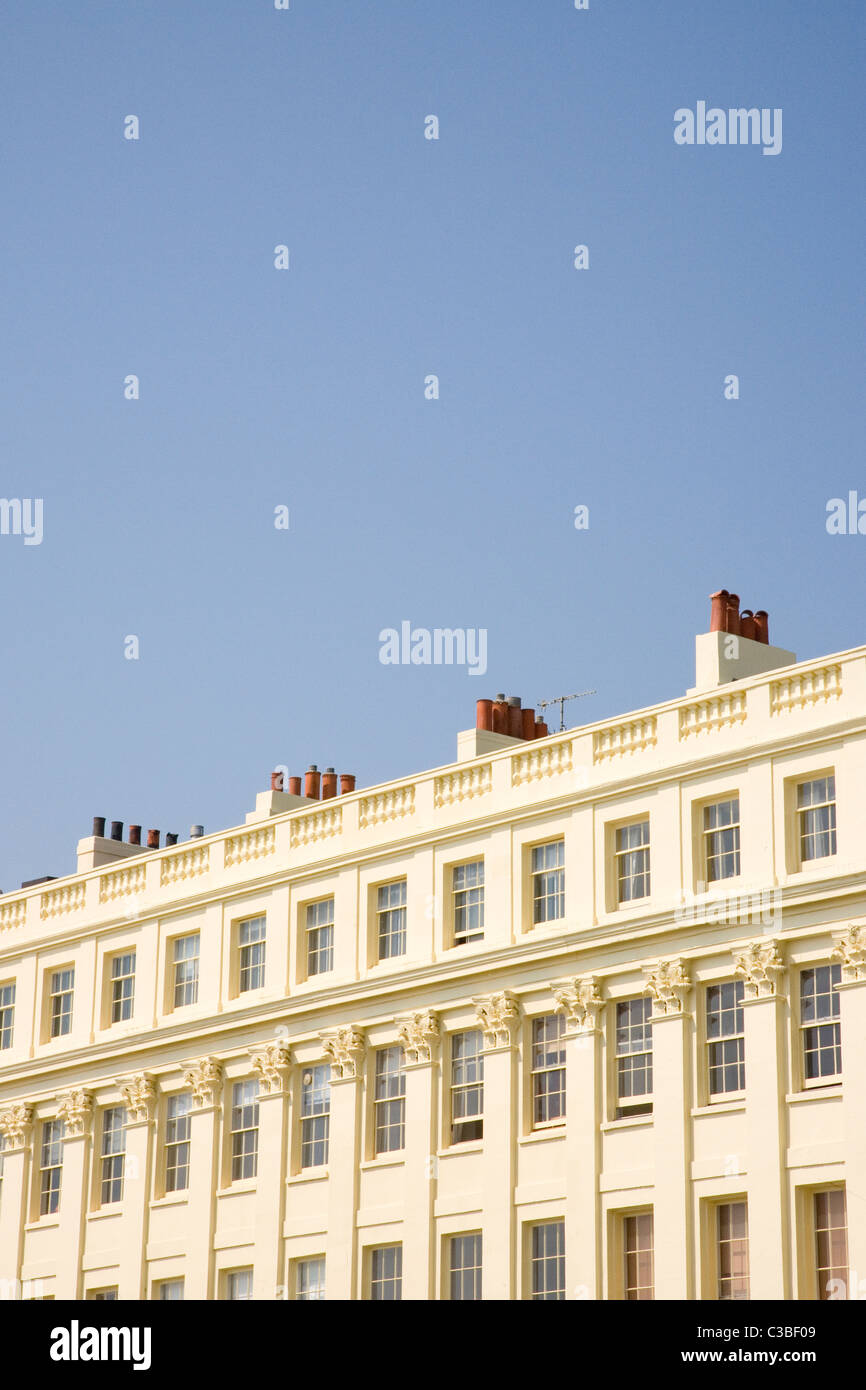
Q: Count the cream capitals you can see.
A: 12